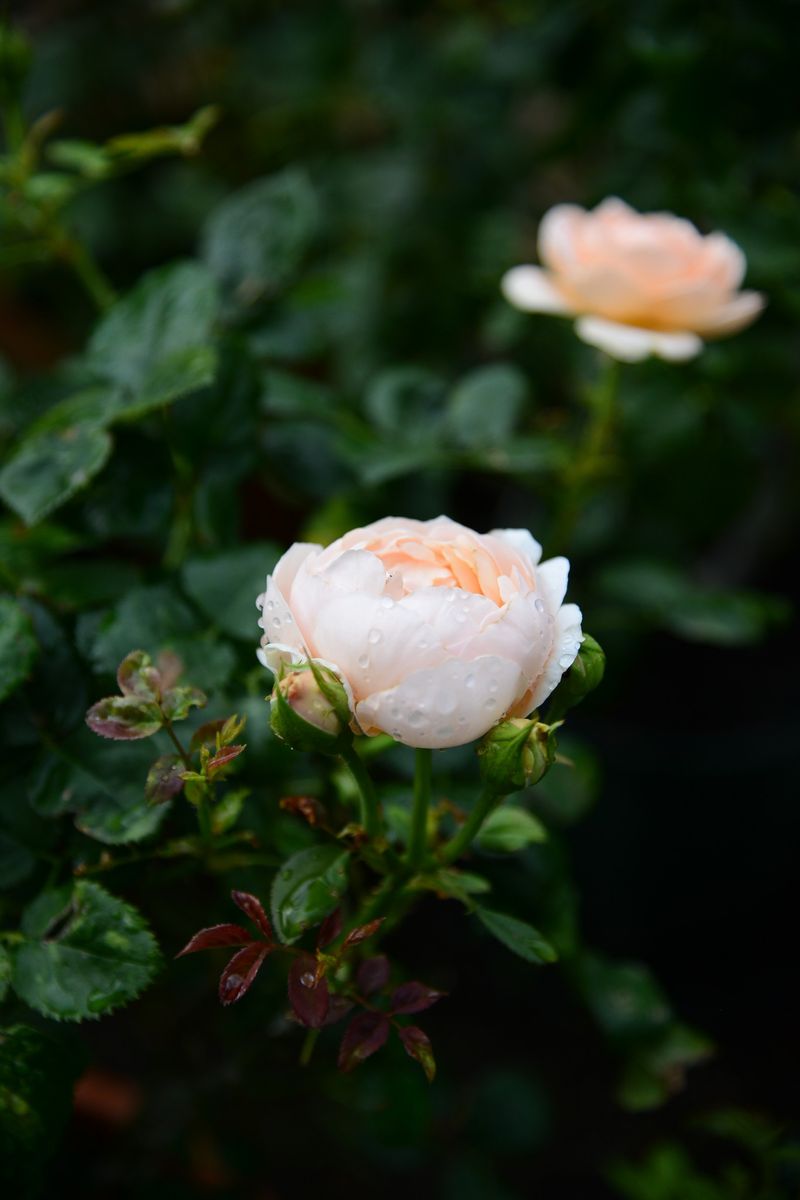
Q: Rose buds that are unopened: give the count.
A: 3